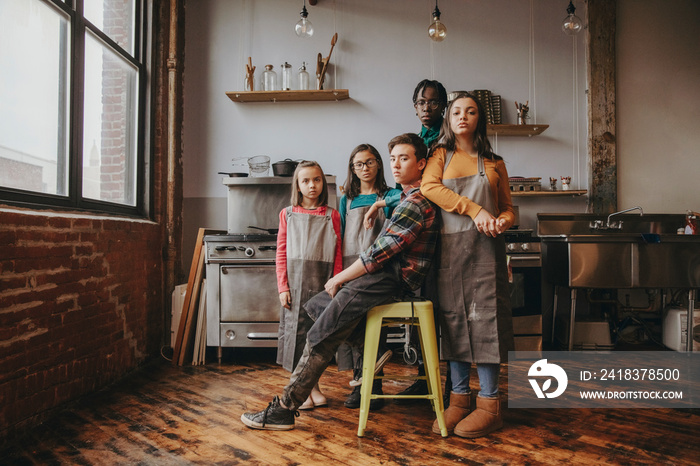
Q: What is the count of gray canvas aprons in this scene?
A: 4